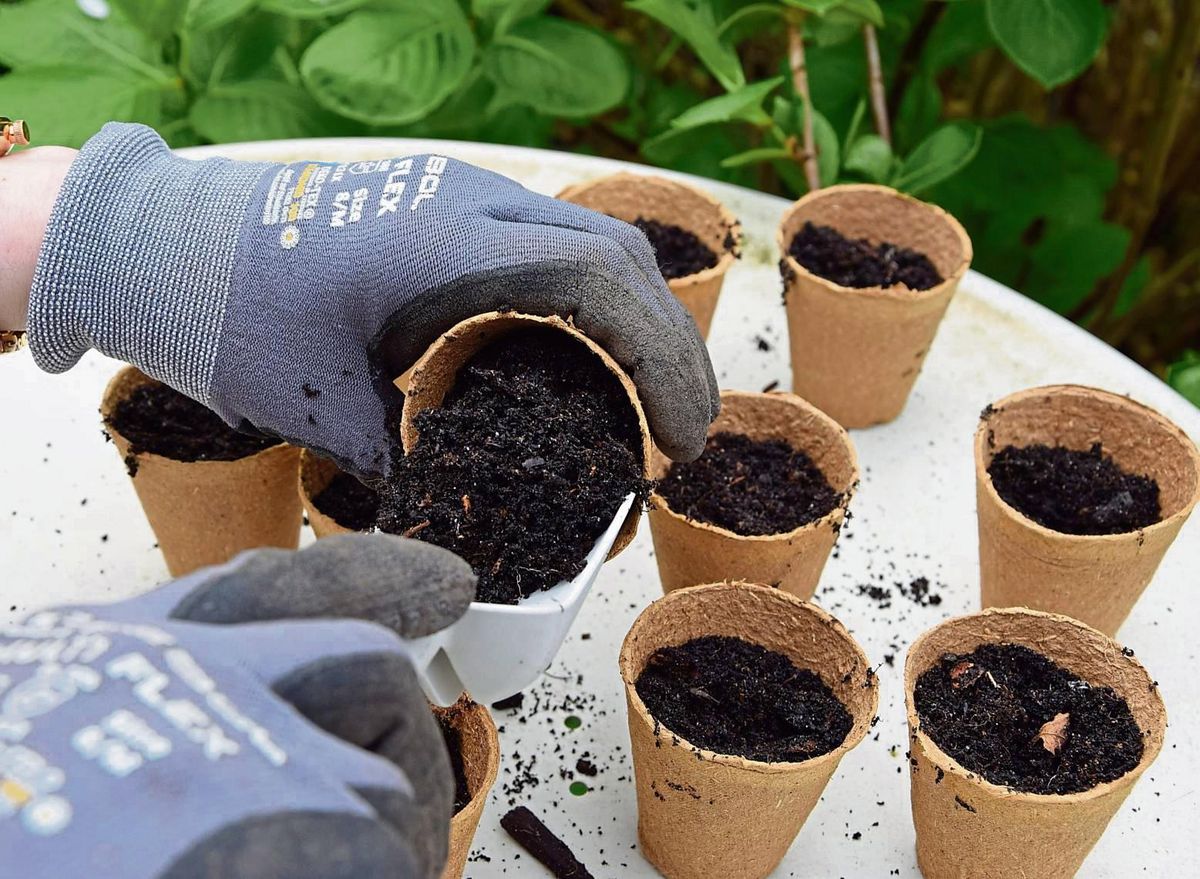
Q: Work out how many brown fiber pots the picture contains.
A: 10